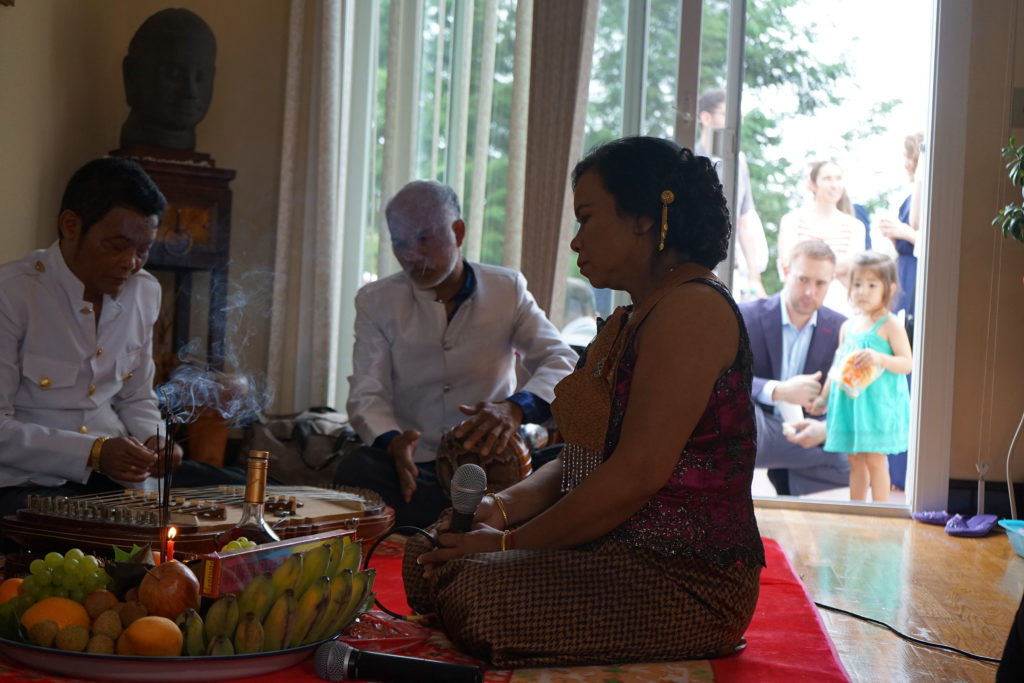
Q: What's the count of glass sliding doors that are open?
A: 1